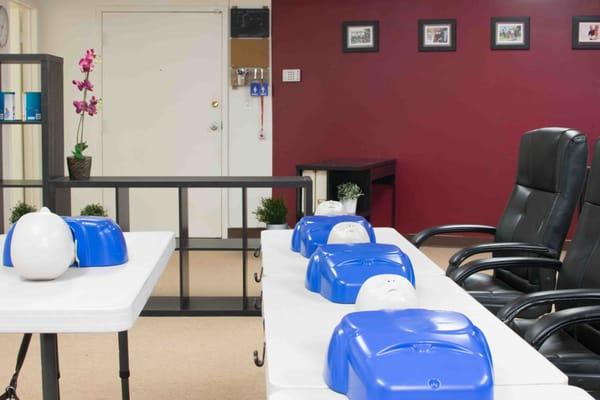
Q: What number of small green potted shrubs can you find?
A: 4